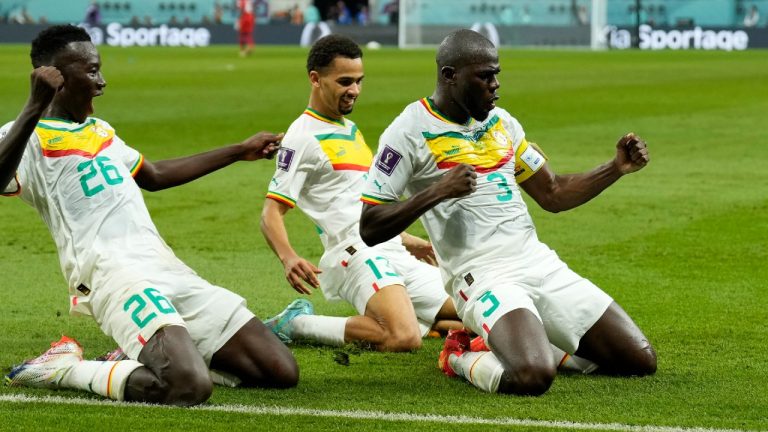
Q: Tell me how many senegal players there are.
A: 3